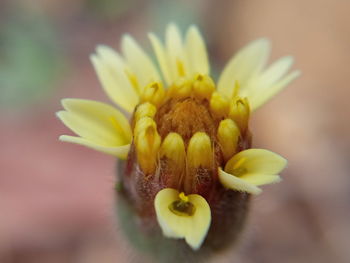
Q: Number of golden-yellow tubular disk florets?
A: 10